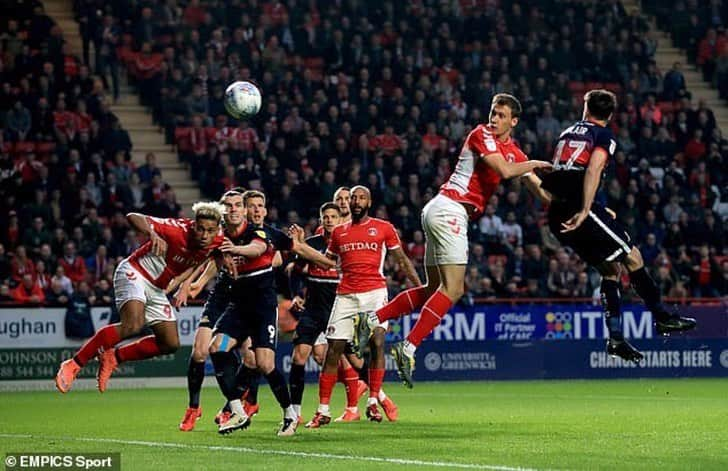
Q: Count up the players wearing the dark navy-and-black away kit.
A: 4